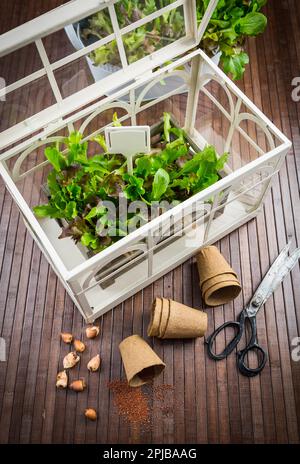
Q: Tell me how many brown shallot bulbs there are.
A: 8